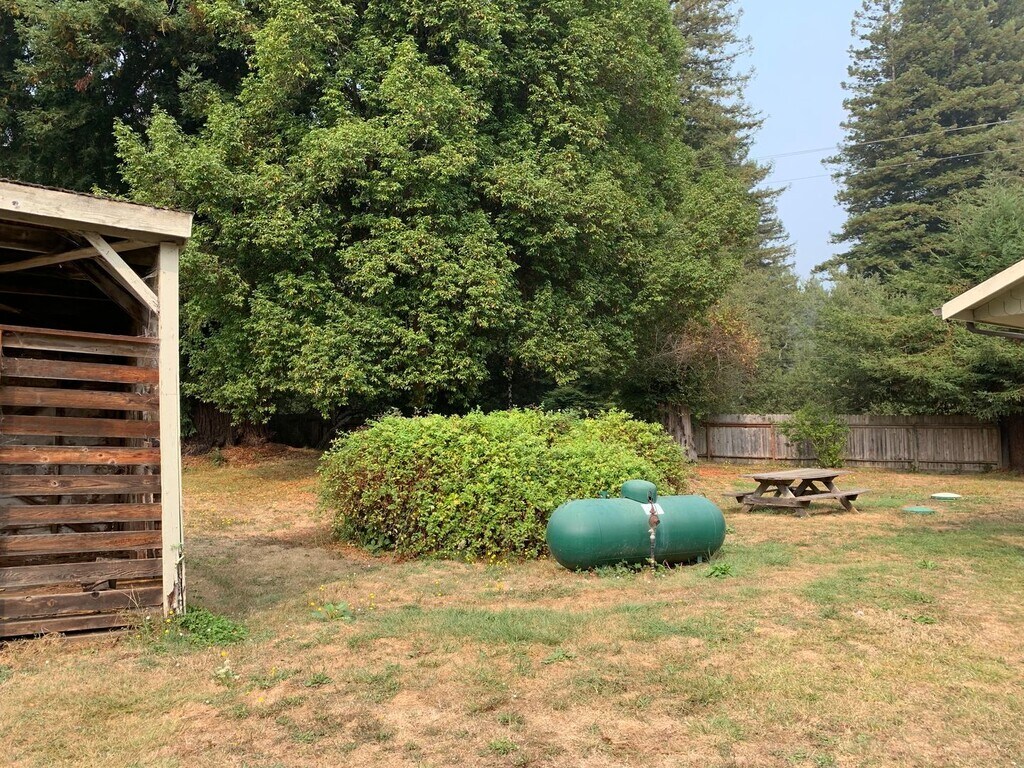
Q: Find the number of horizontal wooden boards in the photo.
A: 11